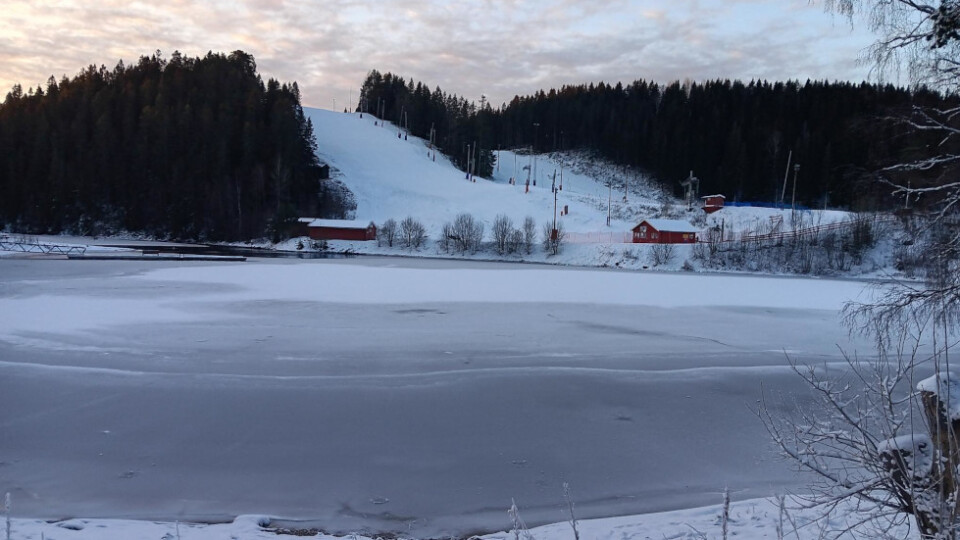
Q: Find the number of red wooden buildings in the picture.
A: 3